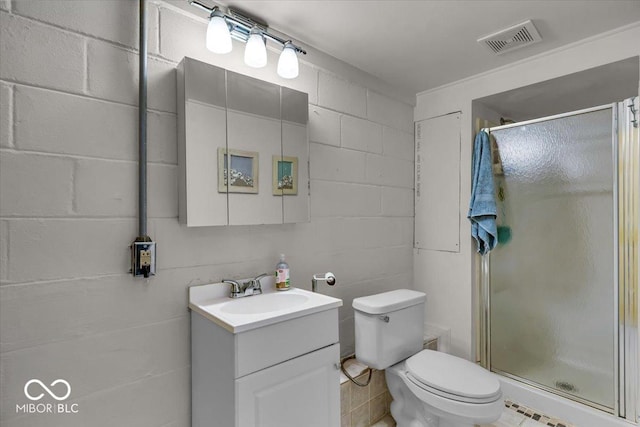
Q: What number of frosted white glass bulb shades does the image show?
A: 3